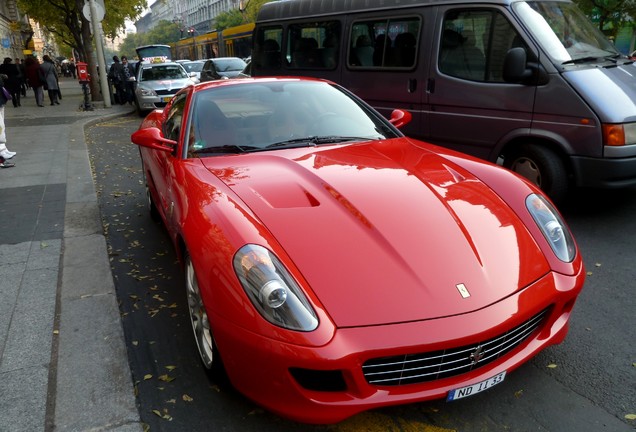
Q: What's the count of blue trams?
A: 0